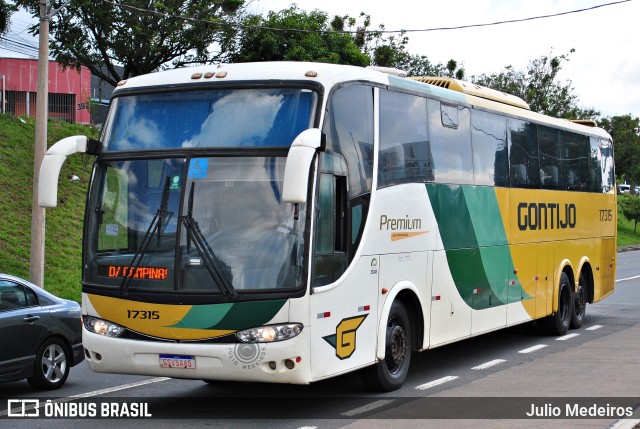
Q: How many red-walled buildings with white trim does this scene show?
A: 1